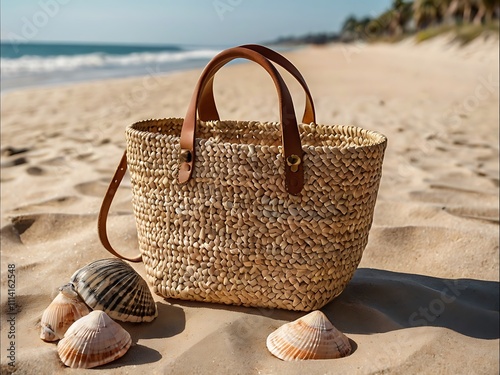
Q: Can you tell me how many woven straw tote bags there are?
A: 1